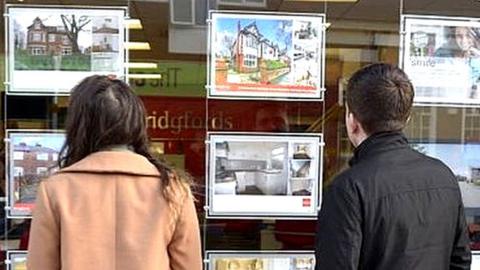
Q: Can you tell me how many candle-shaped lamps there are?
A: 0